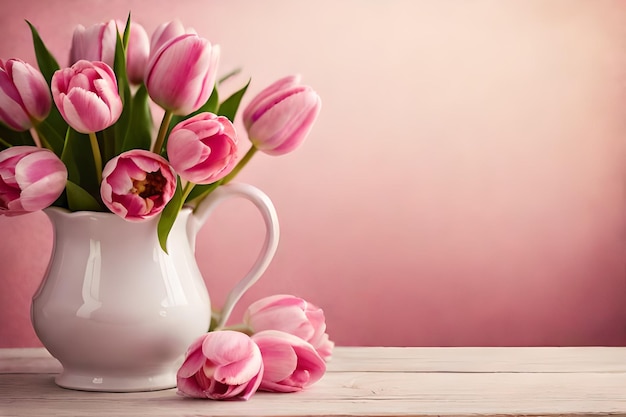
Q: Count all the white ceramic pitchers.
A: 1